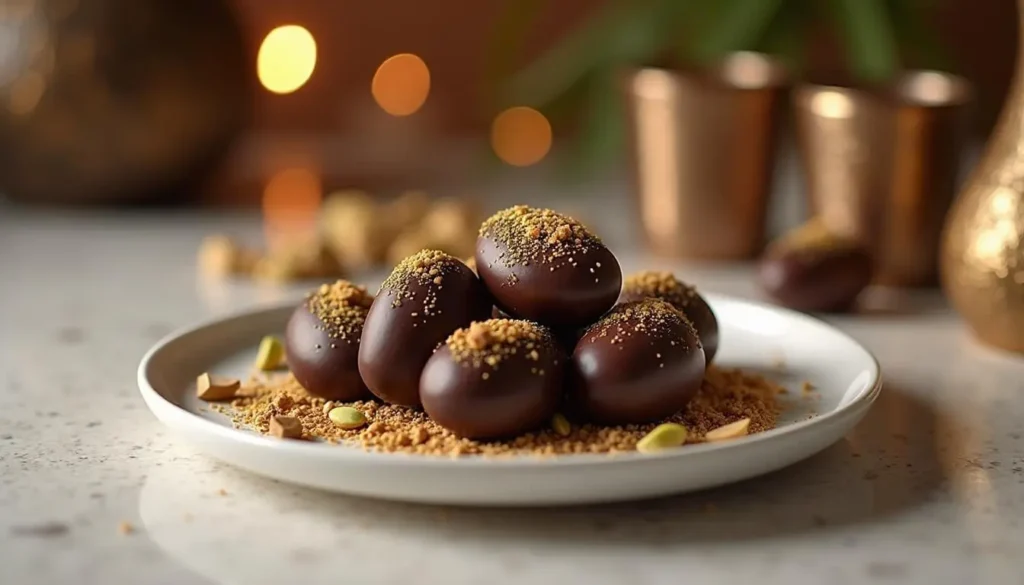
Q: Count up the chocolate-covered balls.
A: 7